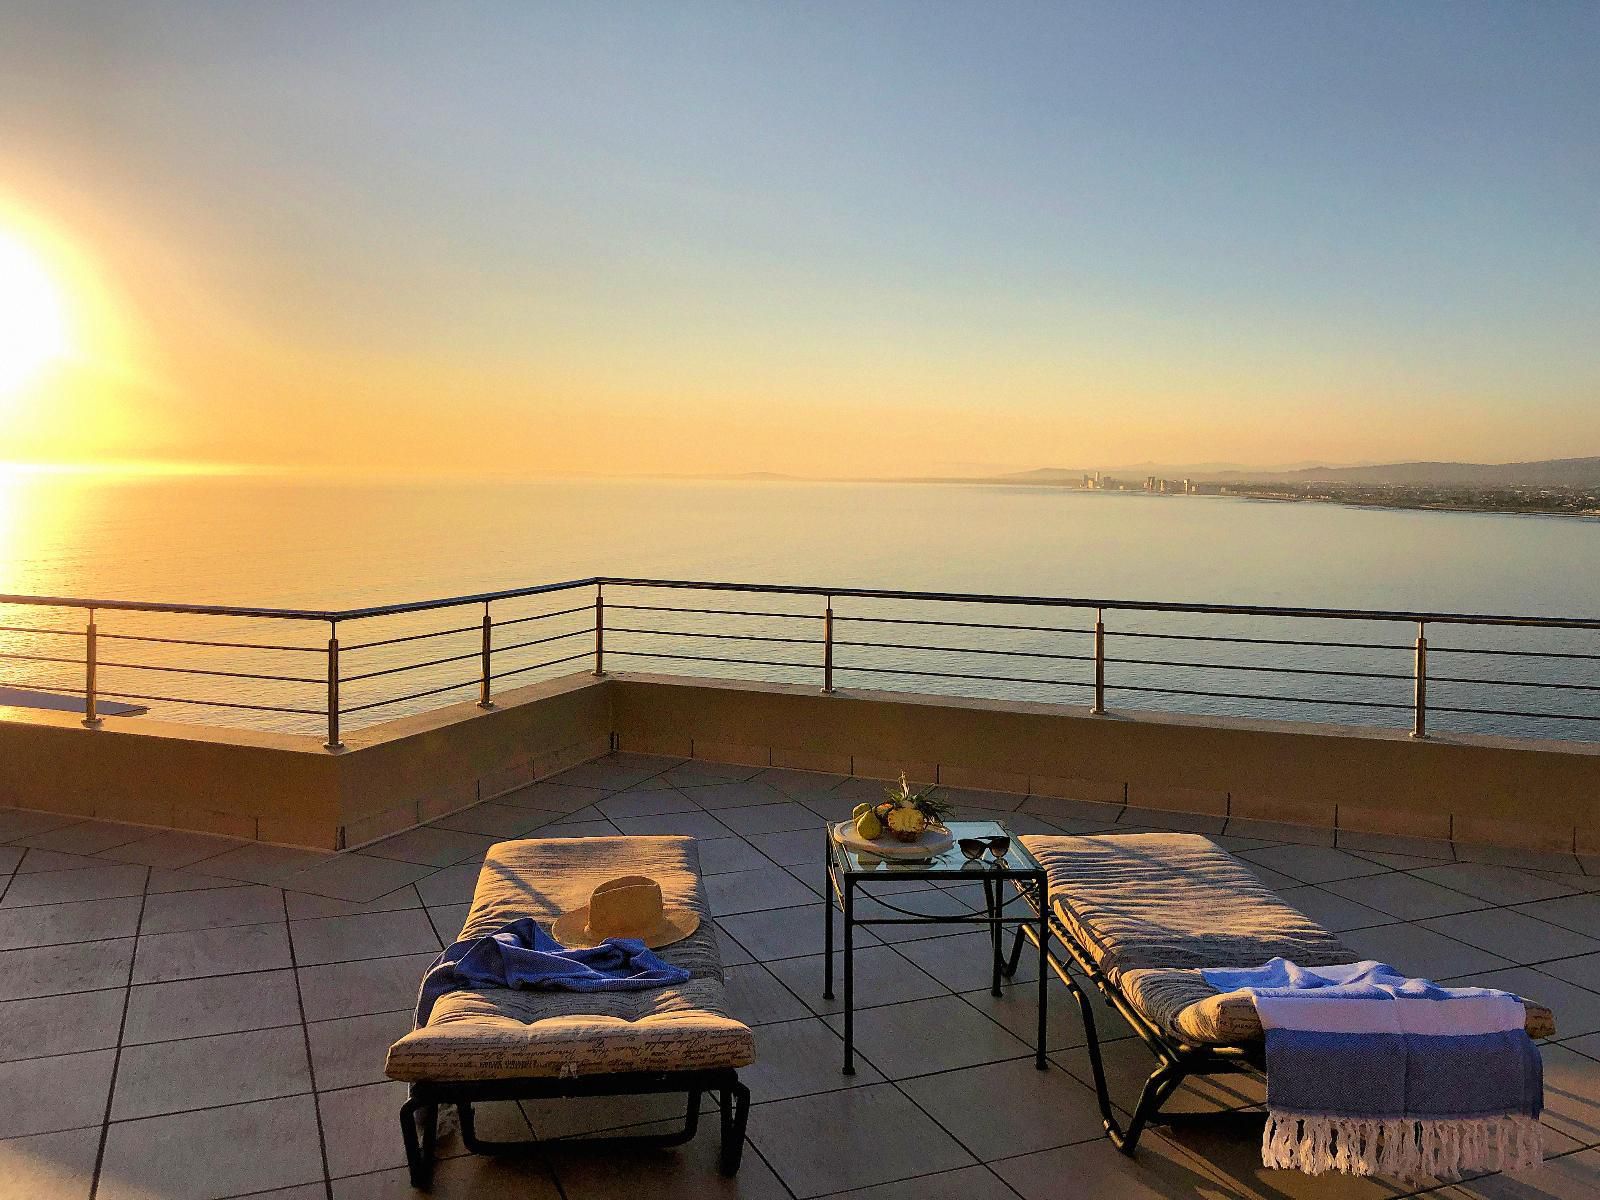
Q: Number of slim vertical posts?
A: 7